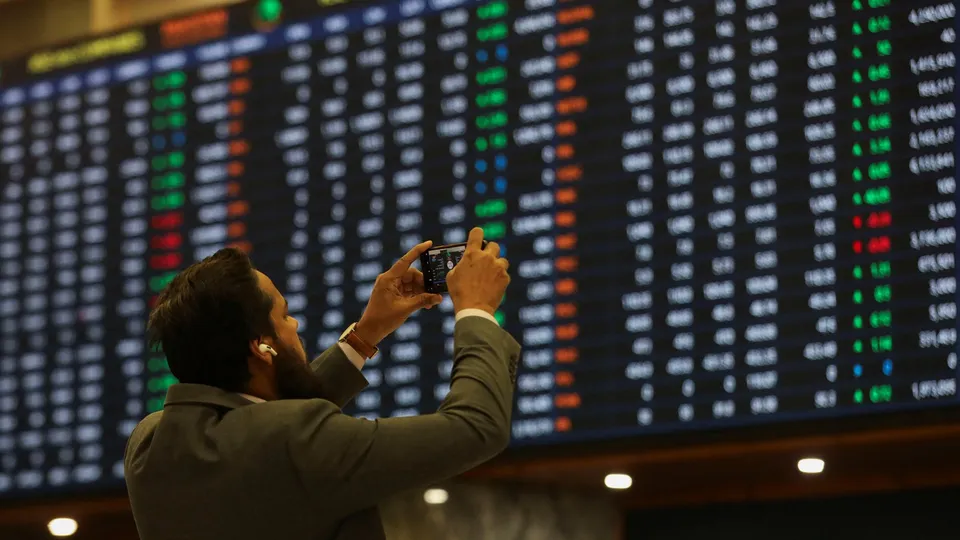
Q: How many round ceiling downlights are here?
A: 4